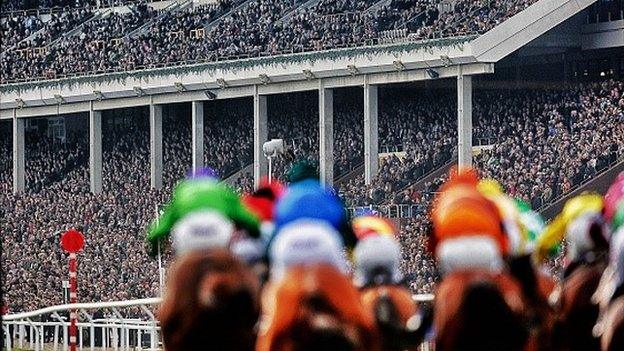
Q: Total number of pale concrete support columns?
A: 8